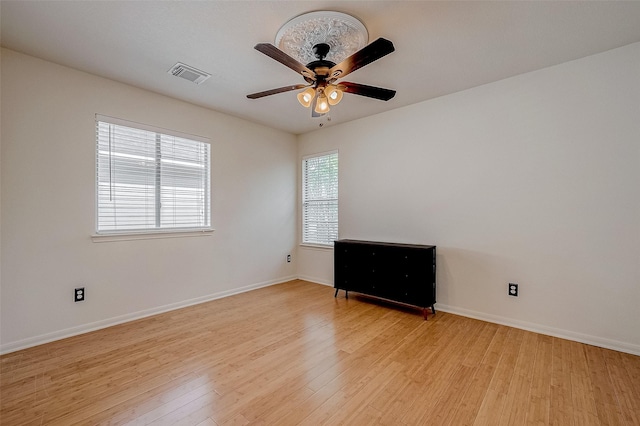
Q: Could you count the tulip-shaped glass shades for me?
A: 3